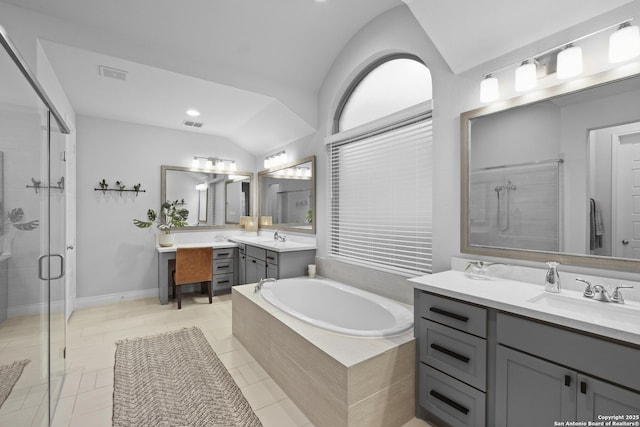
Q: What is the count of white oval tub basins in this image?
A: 1